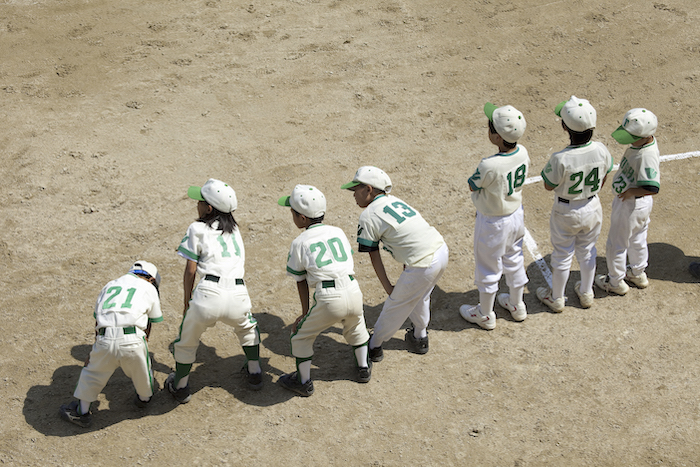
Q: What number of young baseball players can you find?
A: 7